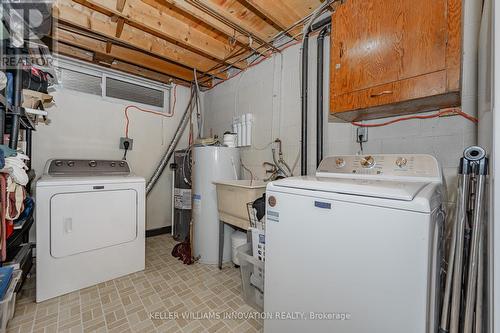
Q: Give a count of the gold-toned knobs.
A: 3